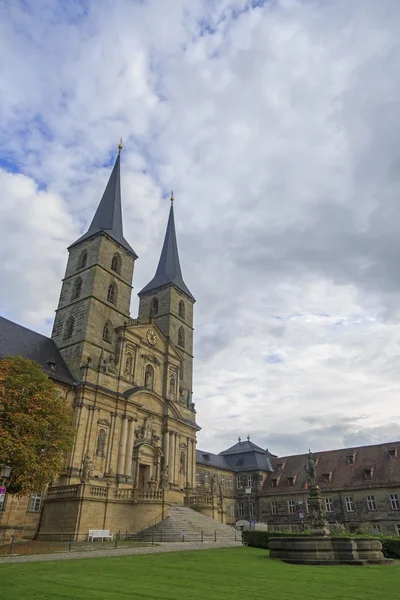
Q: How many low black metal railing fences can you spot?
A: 1